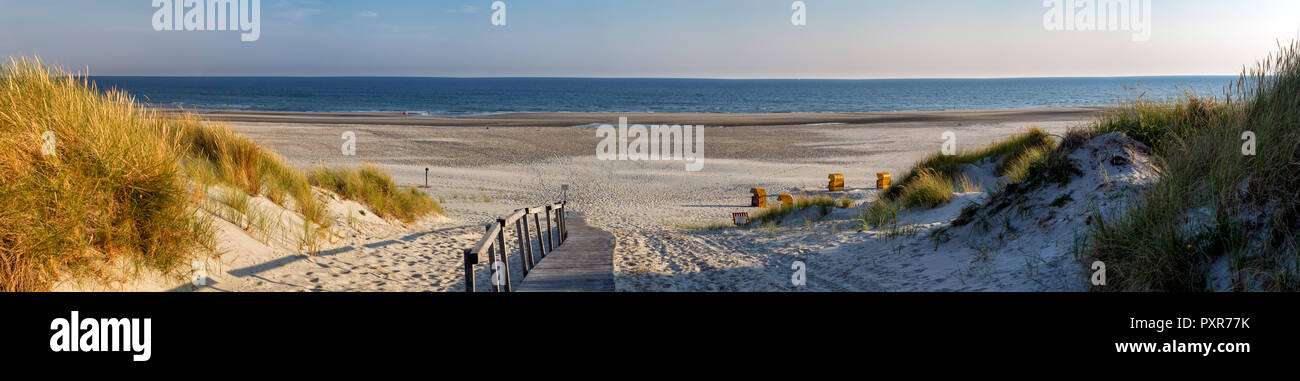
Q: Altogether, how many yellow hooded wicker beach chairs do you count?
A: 4